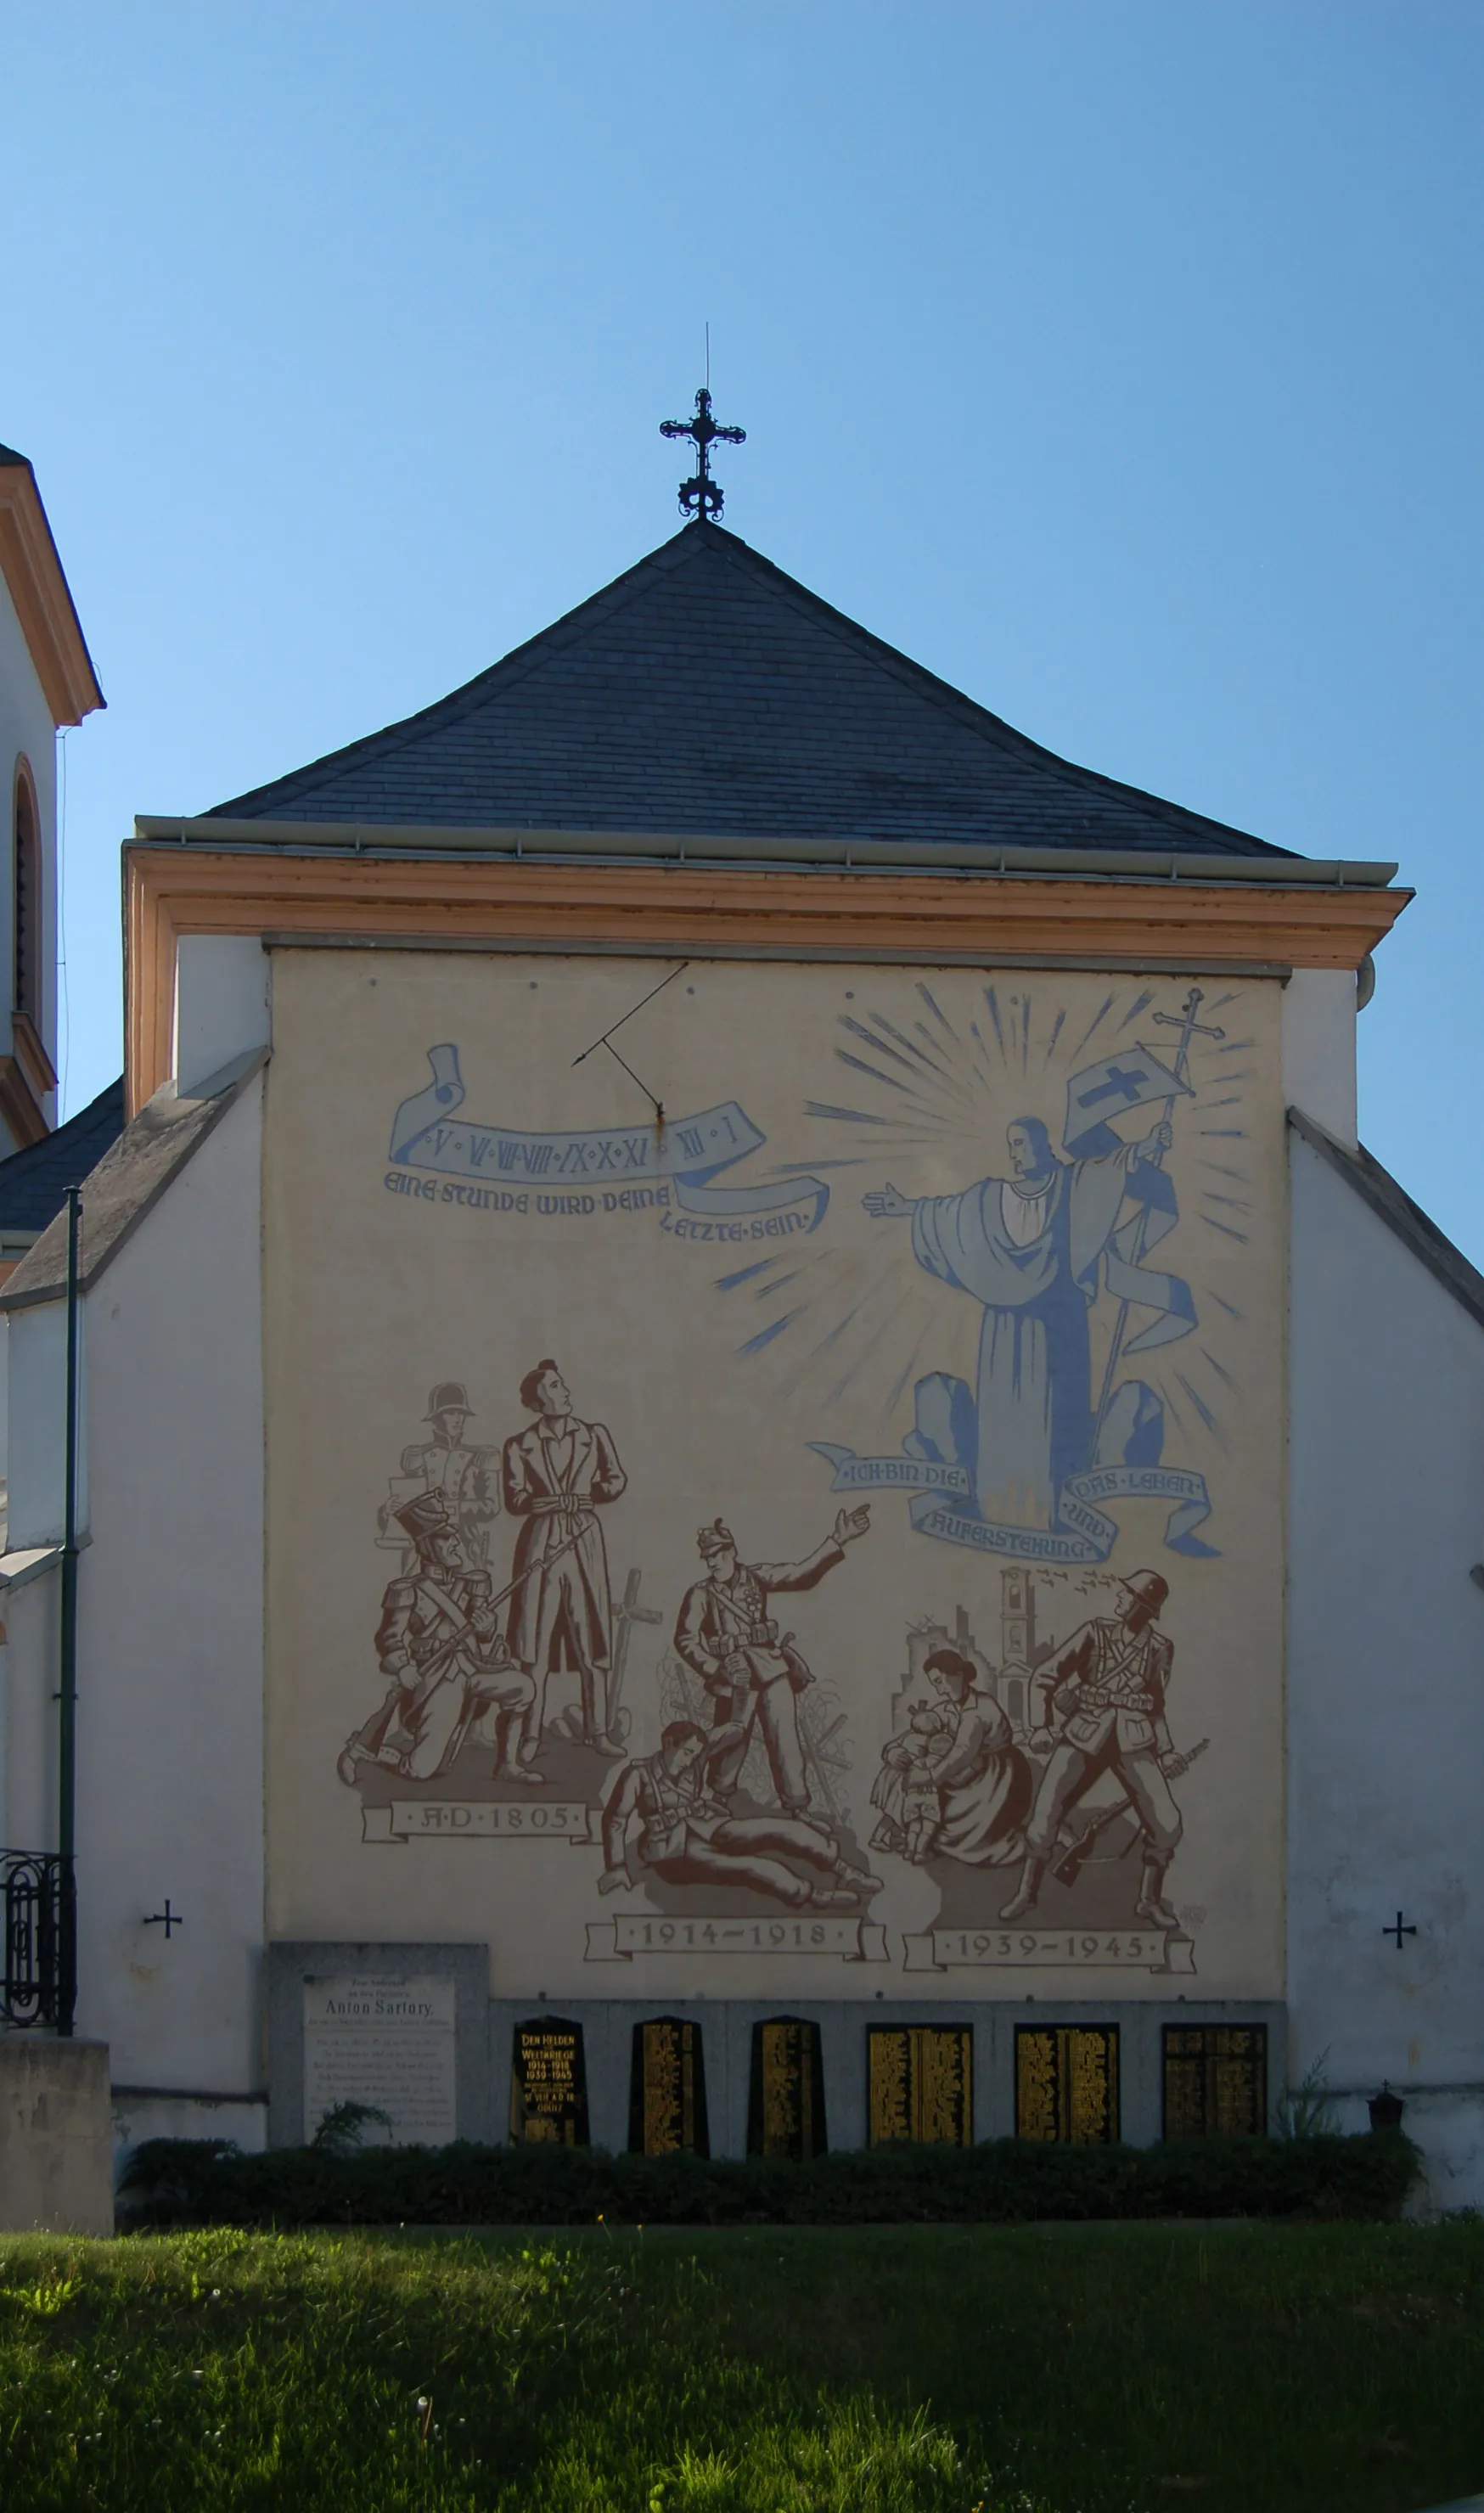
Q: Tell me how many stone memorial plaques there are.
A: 7